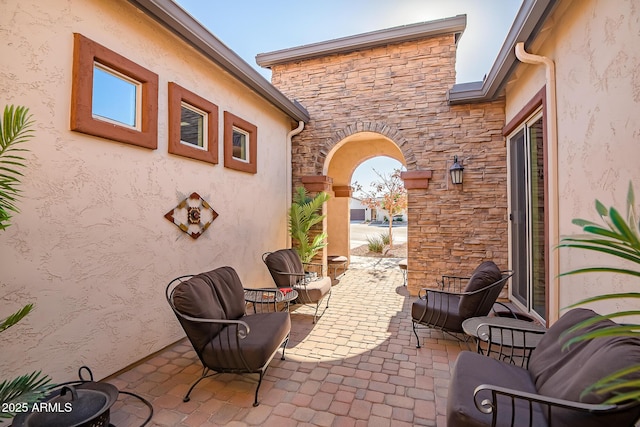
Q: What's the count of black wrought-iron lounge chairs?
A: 4